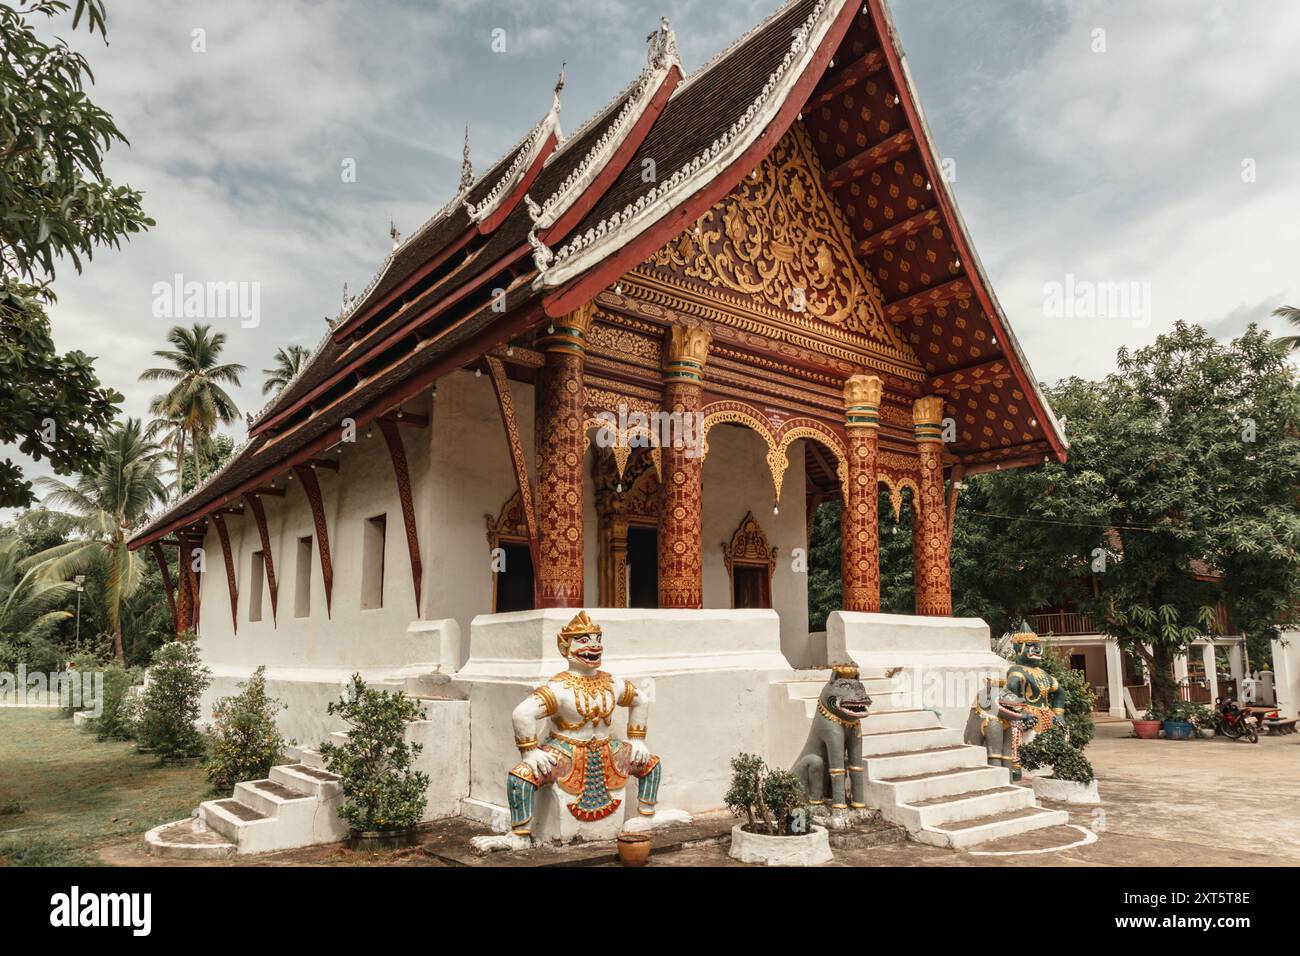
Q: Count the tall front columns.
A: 4